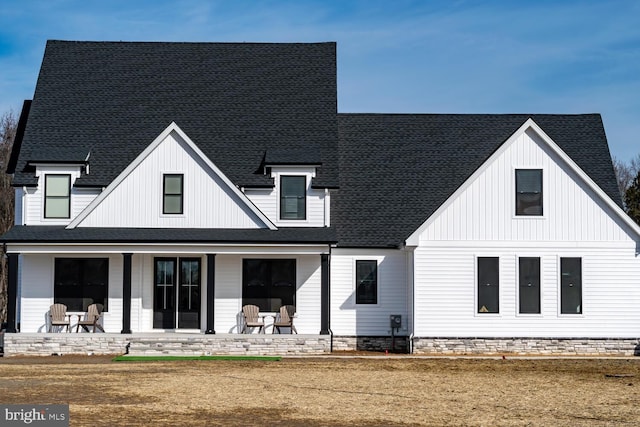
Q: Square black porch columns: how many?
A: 4